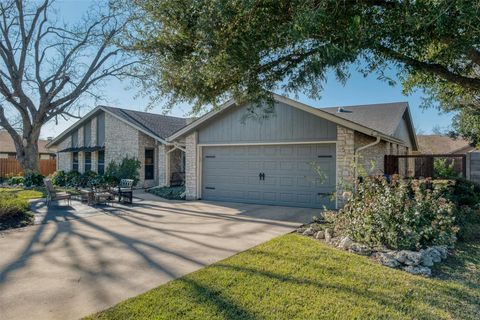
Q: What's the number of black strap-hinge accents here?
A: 4